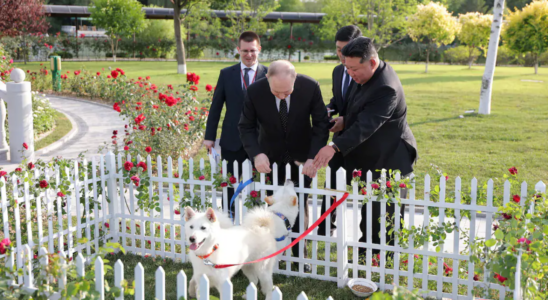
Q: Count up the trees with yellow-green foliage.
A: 3